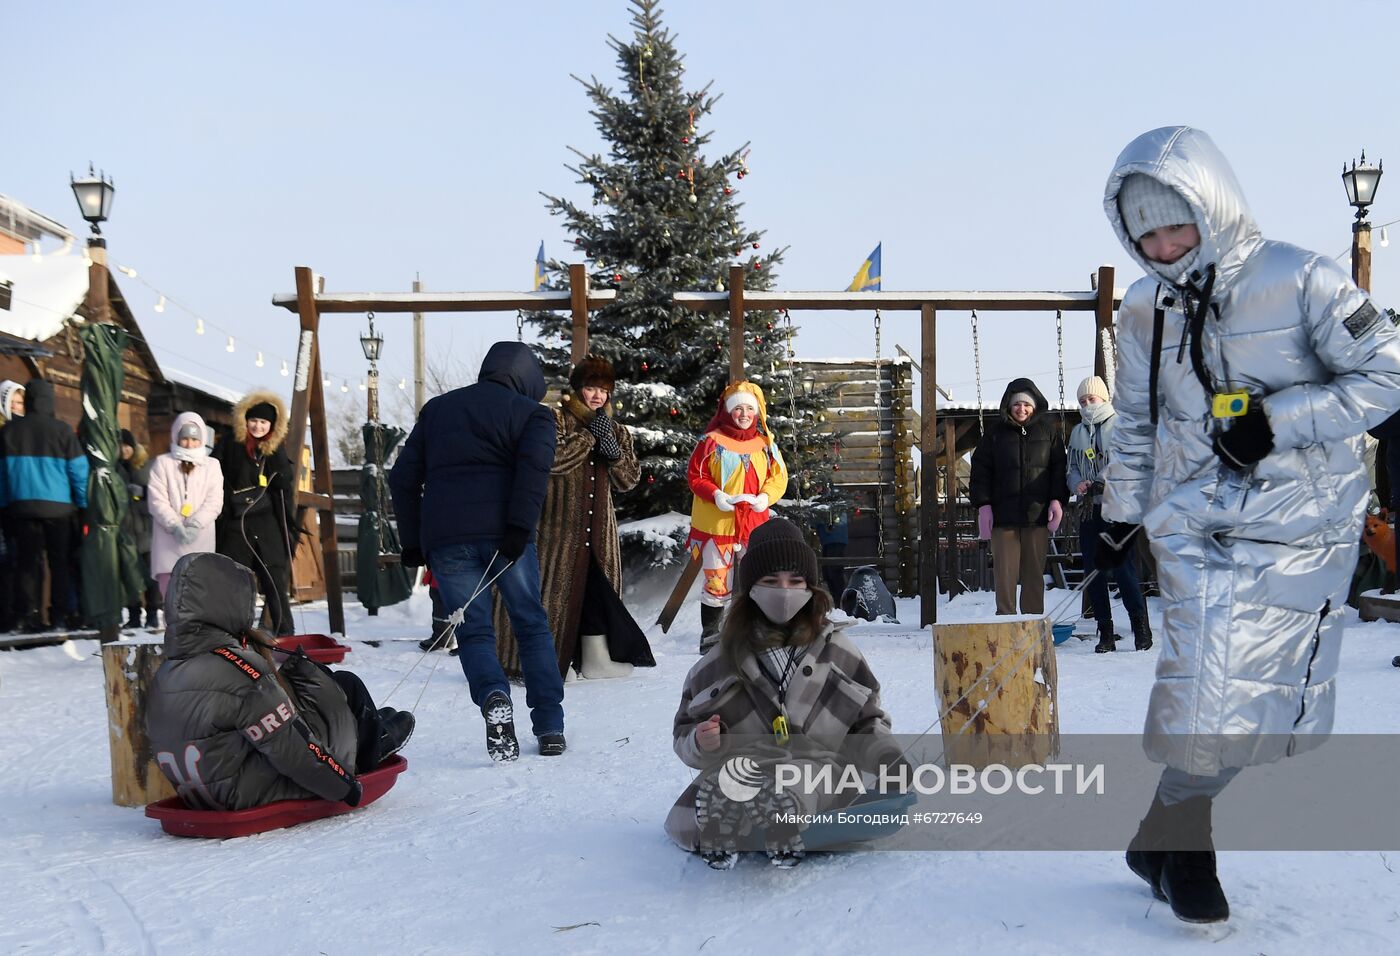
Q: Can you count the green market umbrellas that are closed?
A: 2